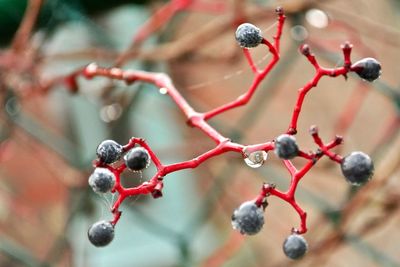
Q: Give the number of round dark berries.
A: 10